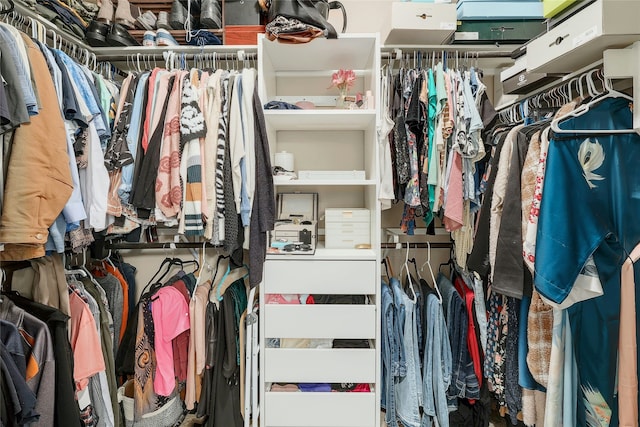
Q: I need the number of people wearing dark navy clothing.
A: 0